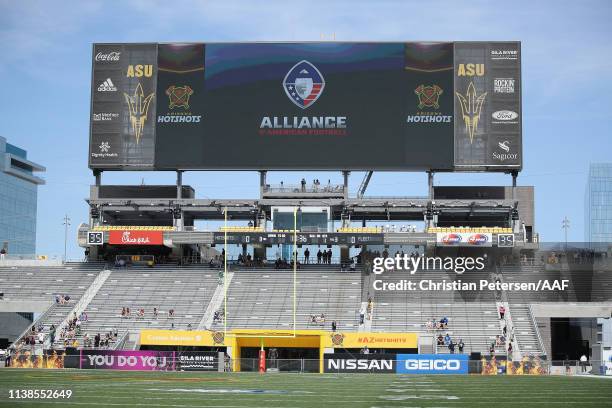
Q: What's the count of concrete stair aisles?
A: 4